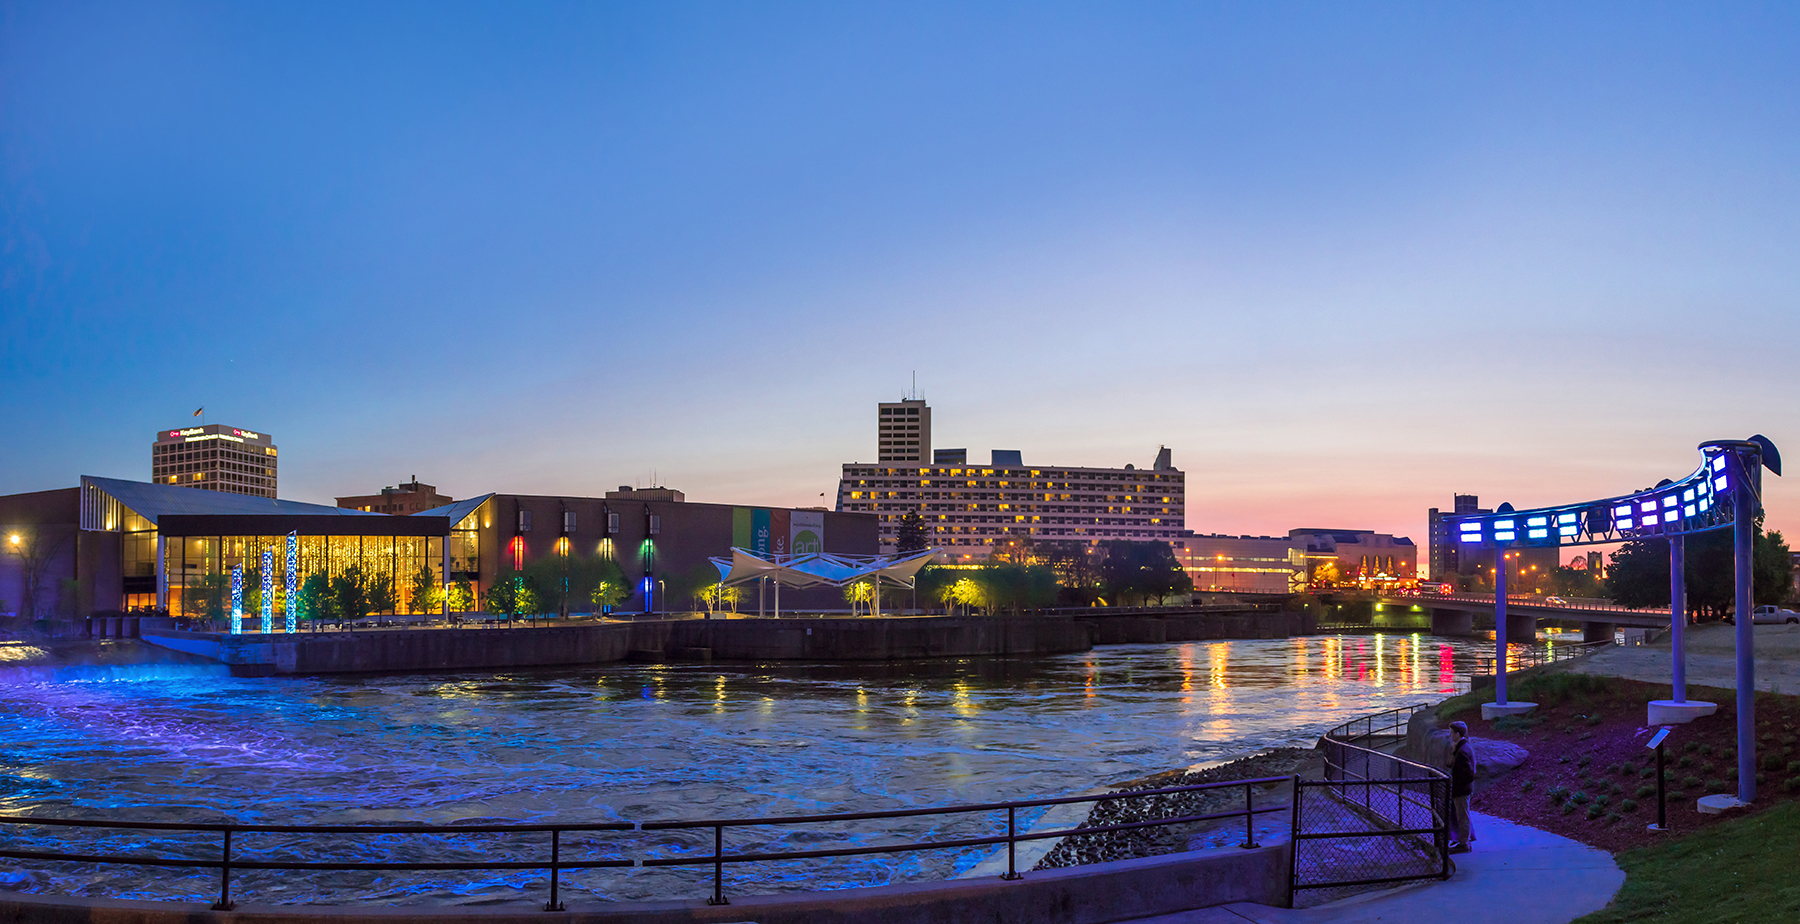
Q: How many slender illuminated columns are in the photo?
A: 3